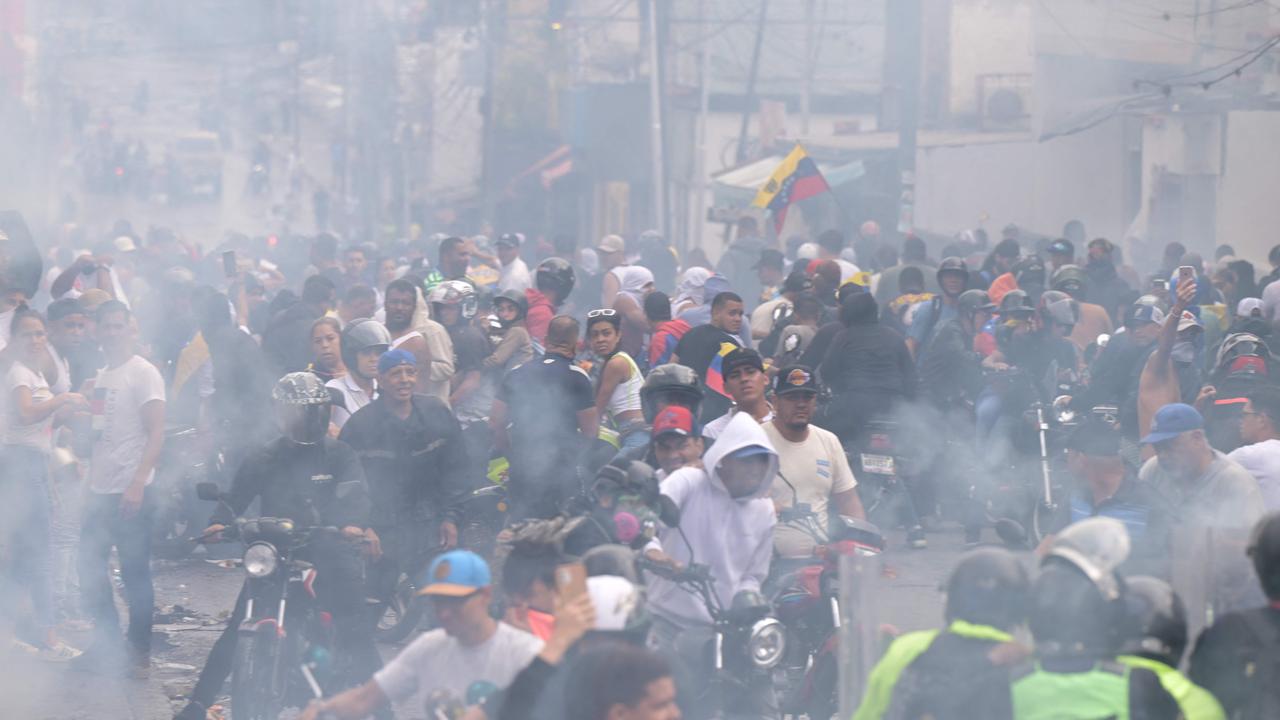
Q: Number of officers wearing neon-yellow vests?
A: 3